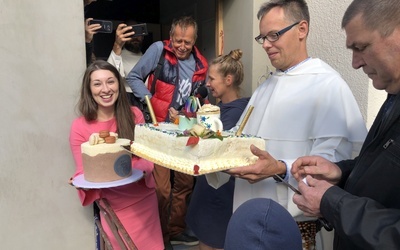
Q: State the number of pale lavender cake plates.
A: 1